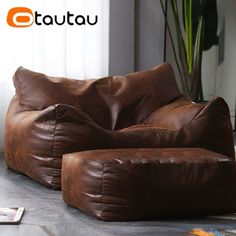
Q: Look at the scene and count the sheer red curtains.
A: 0